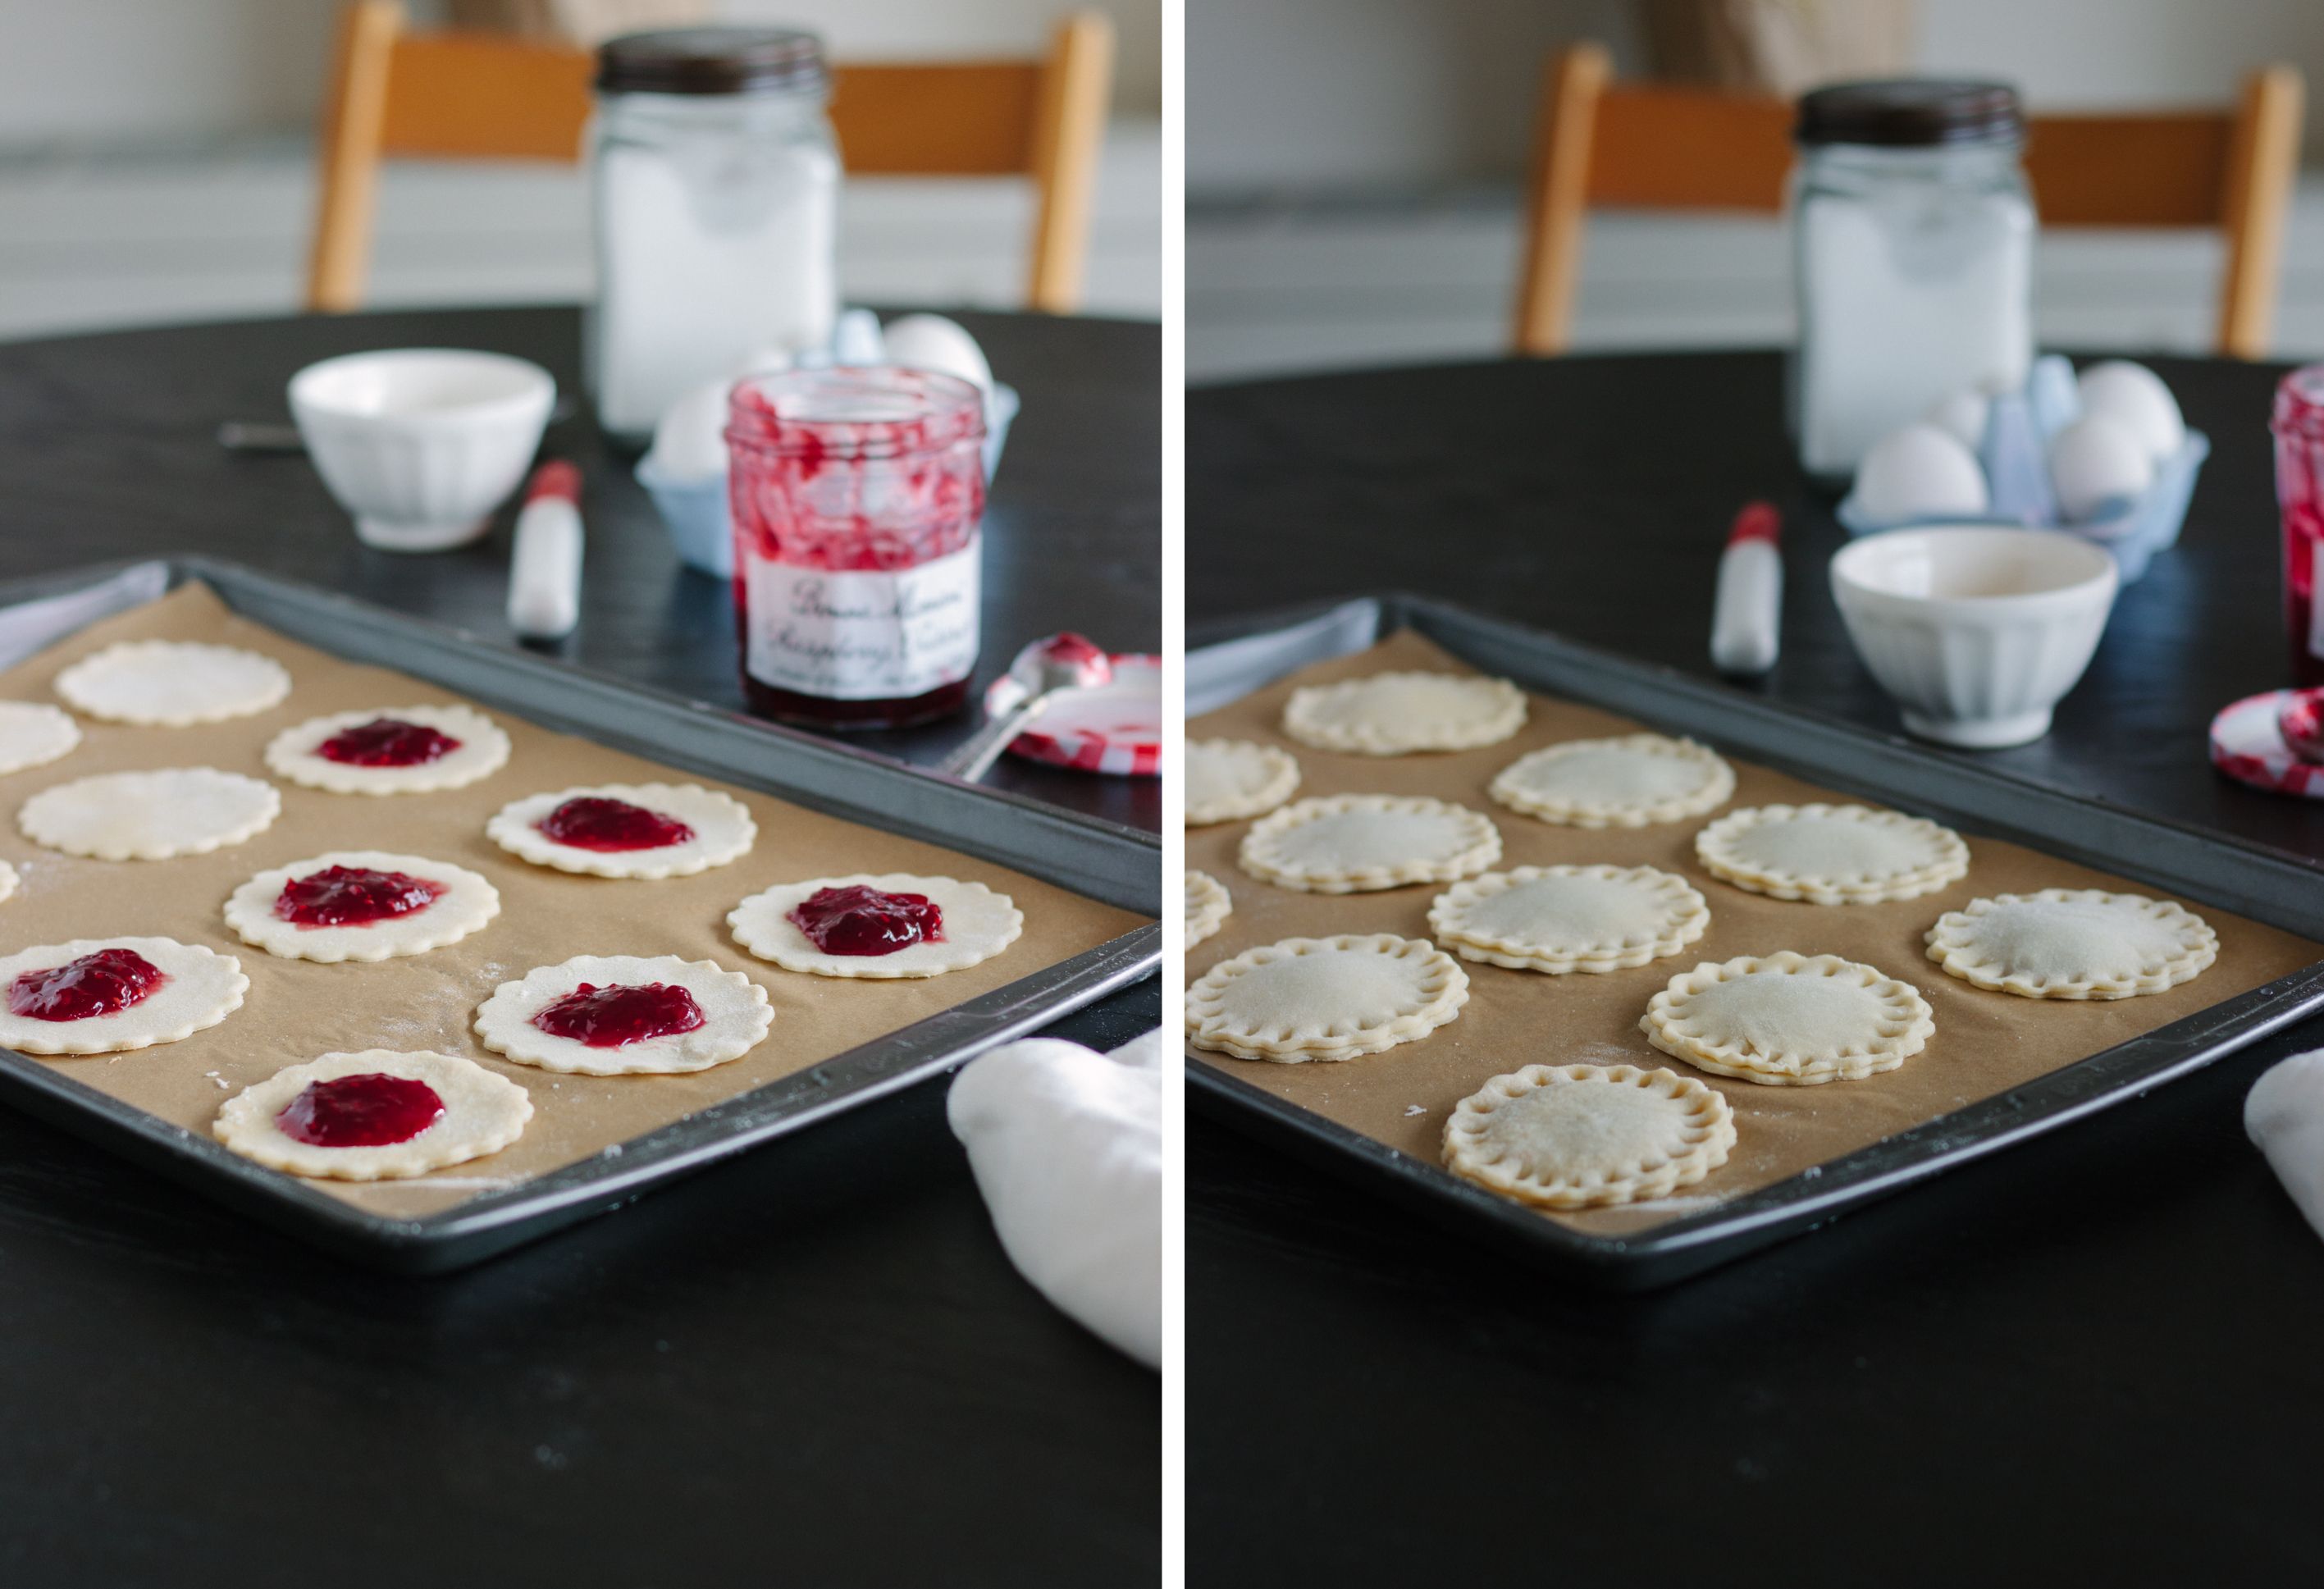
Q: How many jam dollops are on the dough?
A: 7